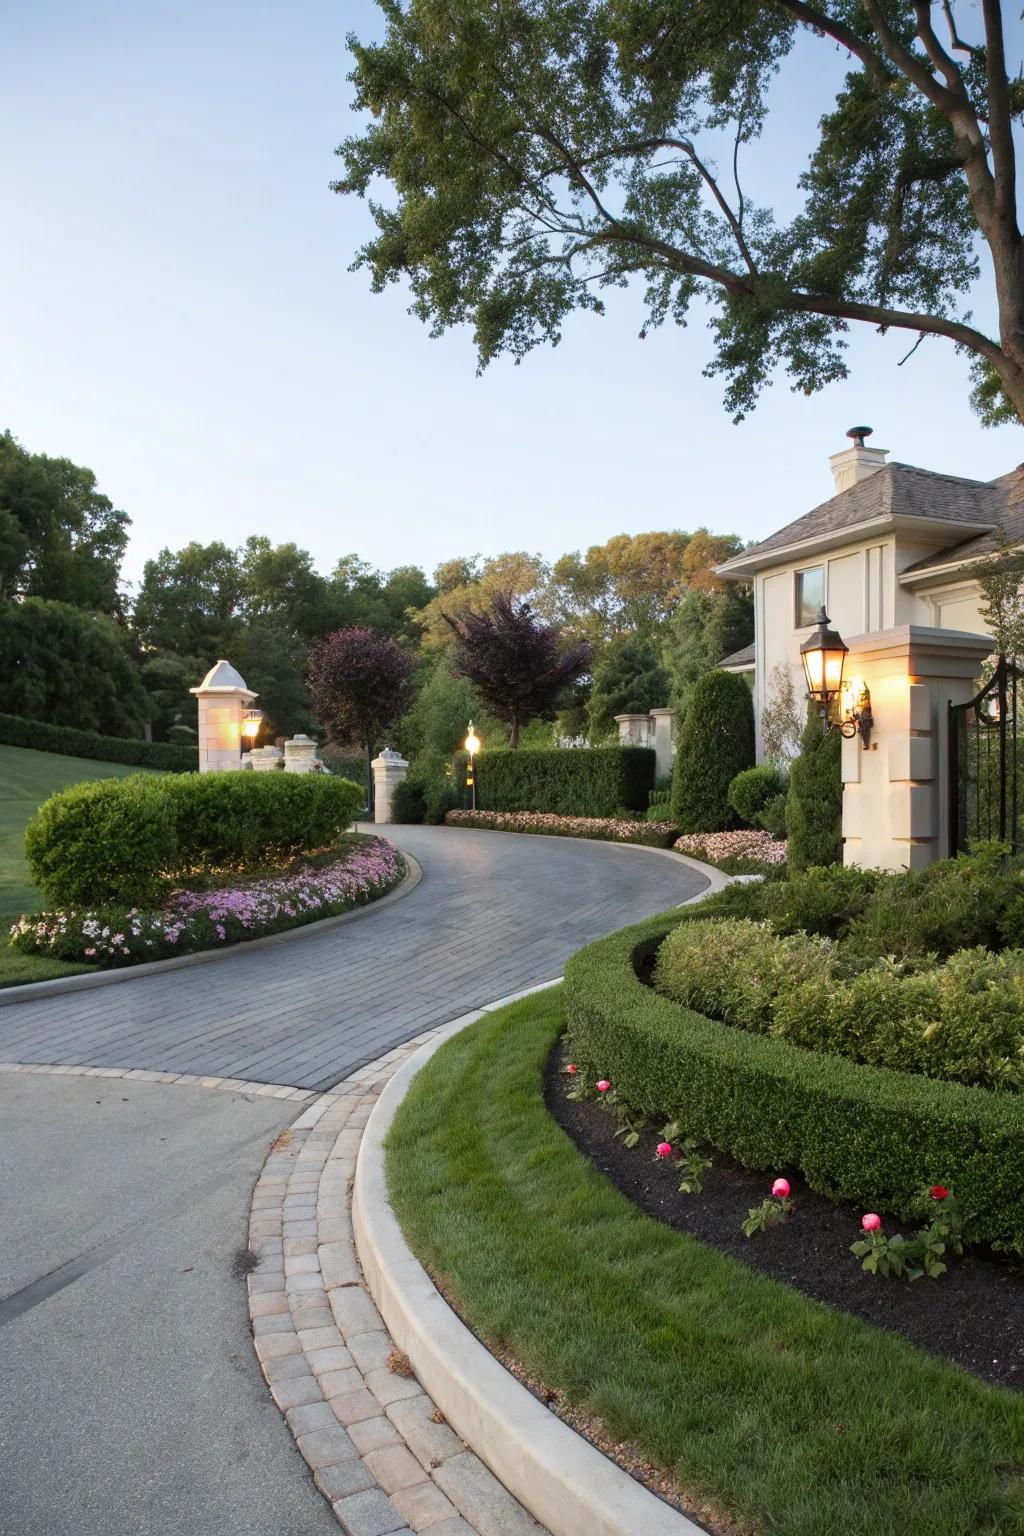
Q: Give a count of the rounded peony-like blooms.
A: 6